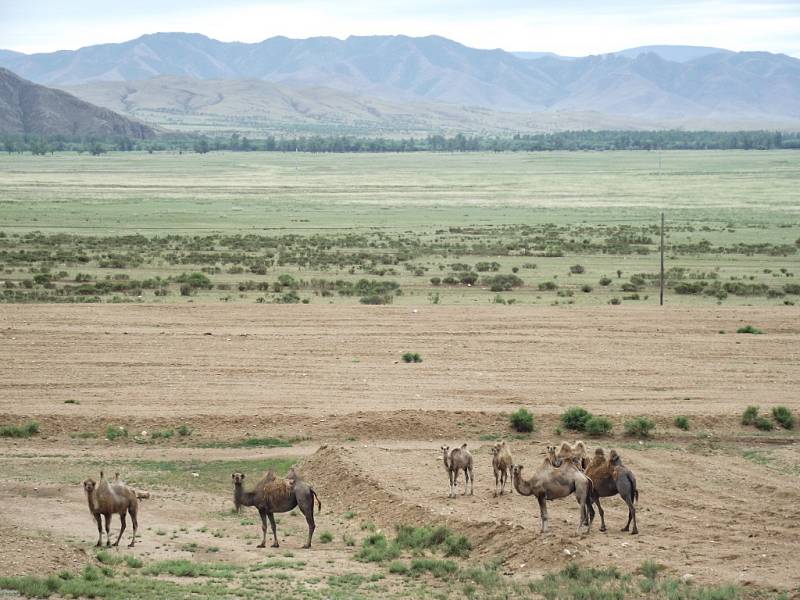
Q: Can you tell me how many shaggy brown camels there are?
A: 7